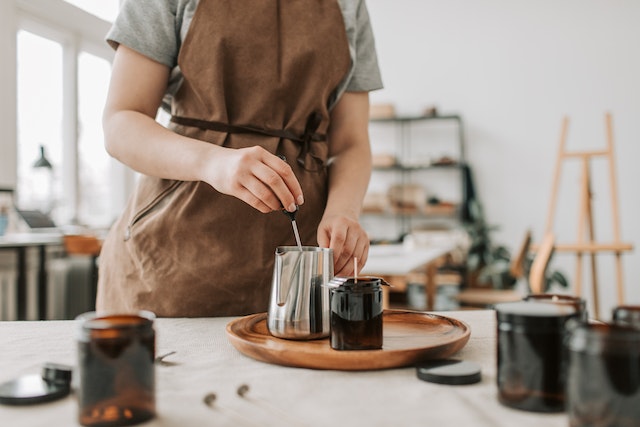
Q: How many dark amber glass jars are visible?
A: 6